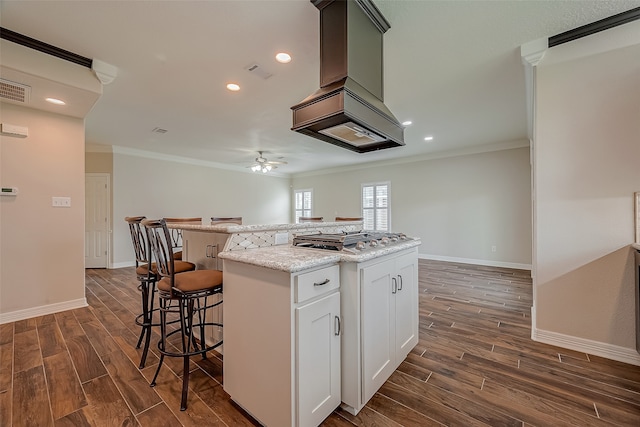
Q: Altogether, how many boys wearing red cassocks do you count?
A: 0